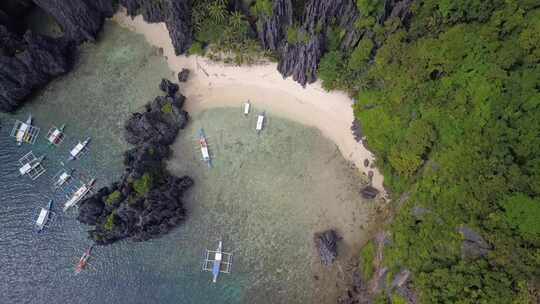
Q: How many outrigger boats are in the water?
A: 12